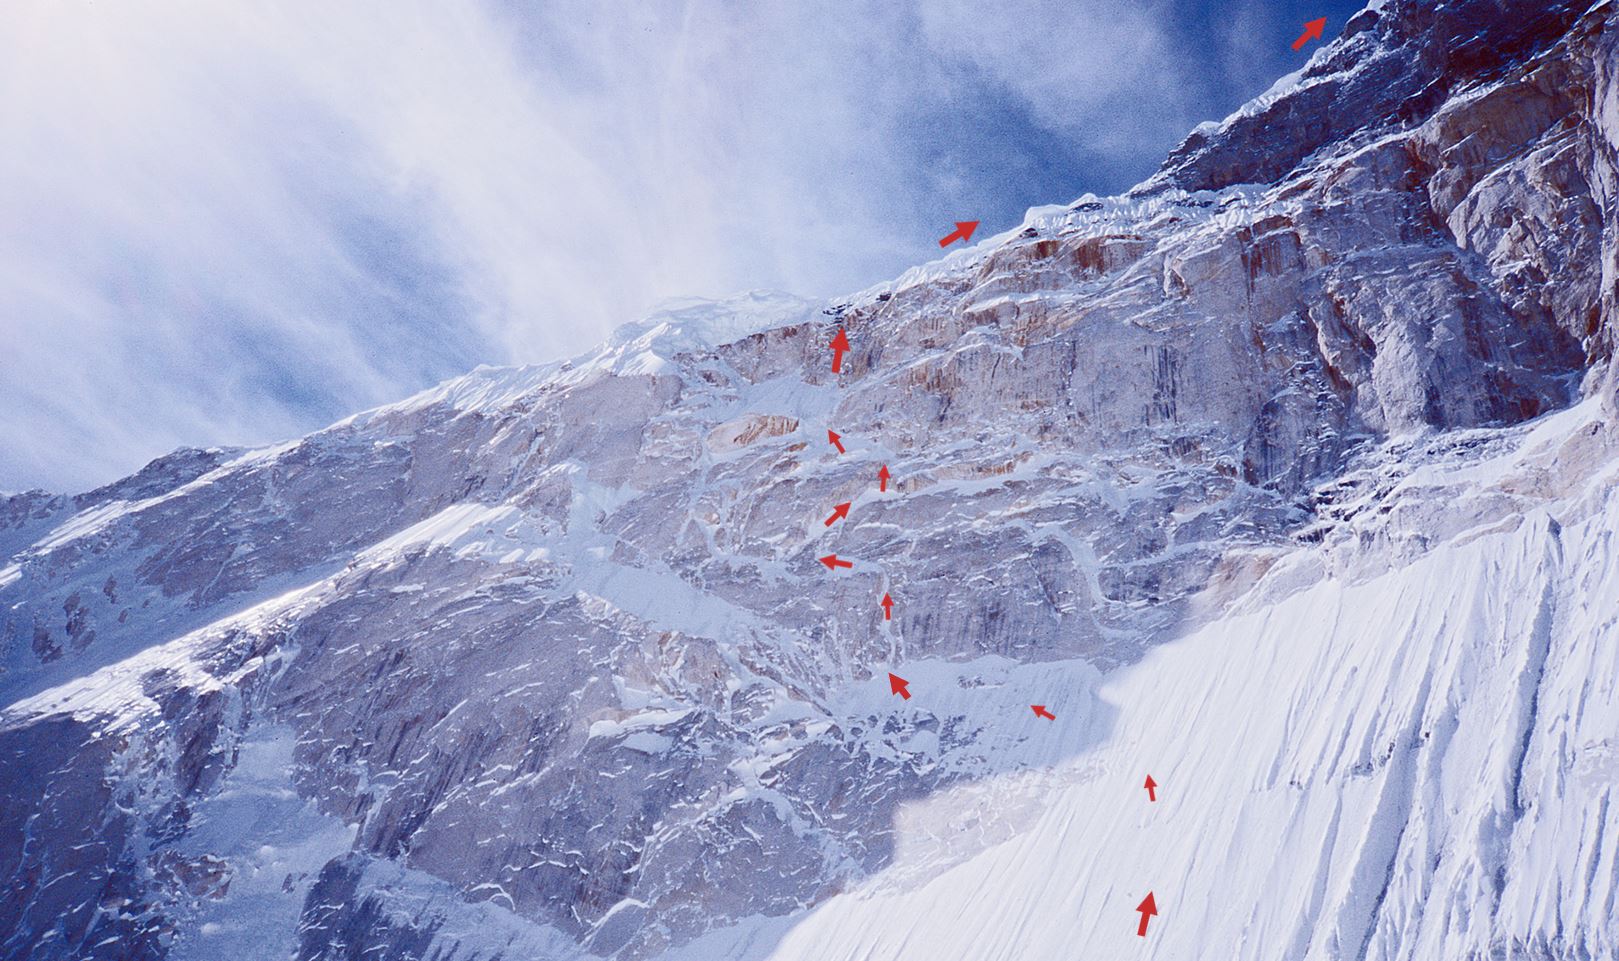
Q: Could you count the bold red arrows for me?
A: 12